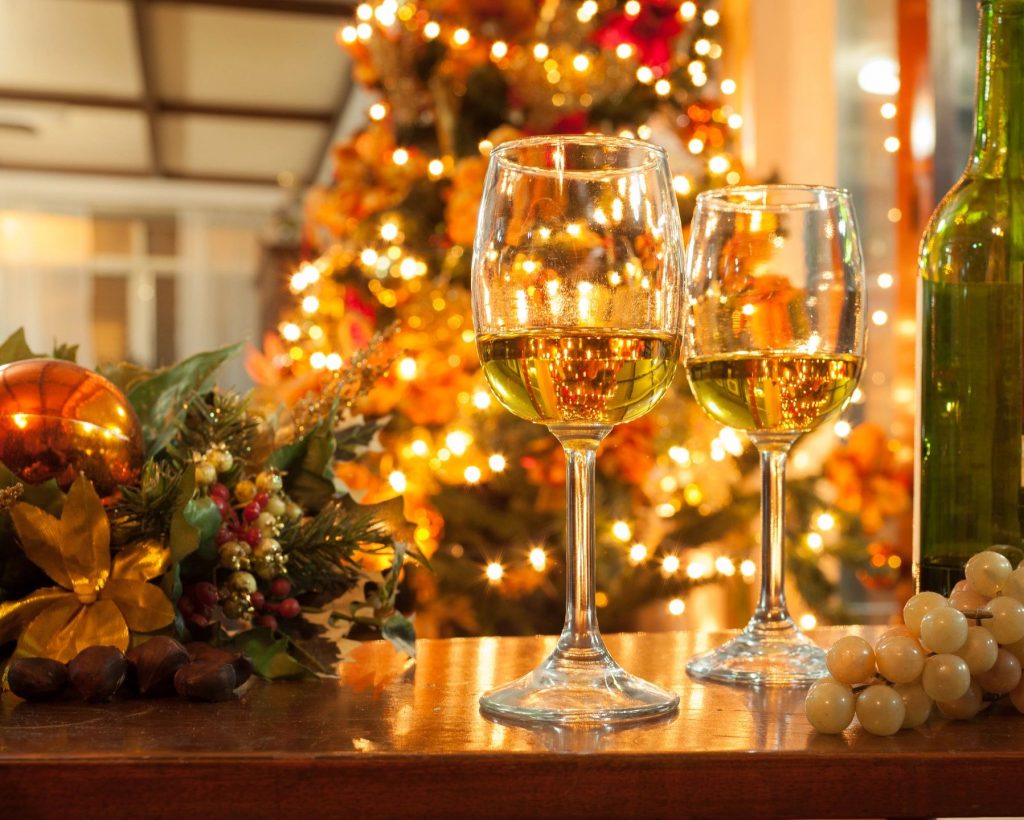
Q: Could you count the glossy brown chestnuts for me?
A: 5